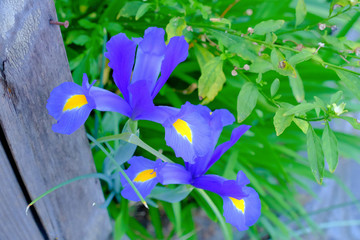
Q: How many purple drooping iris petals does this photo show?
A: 4